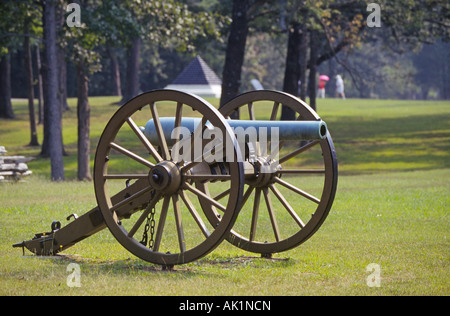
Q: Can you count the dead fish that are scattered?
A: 0